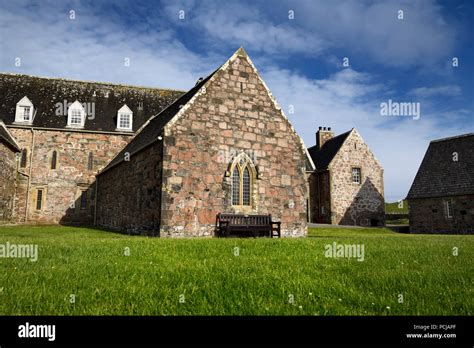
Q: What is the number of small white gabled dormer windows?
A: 3